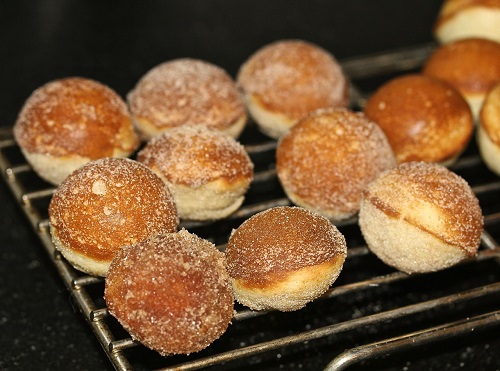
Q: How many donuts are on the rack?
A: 13